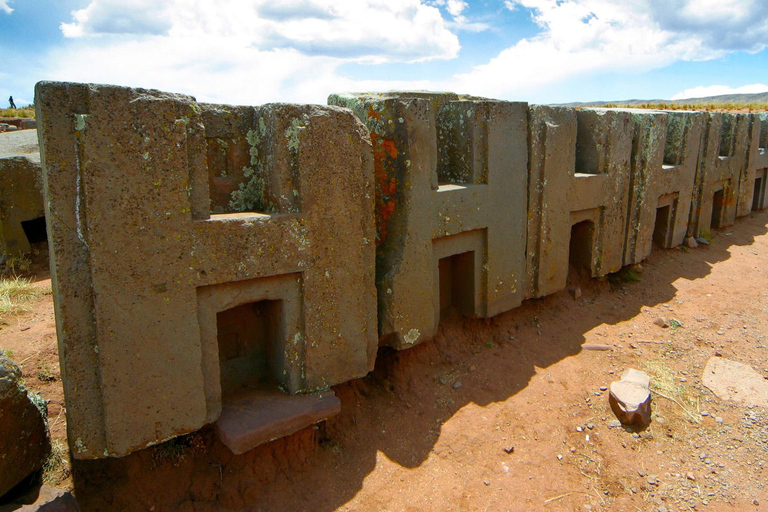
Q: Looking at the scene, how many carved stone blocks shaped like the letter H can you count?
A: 6